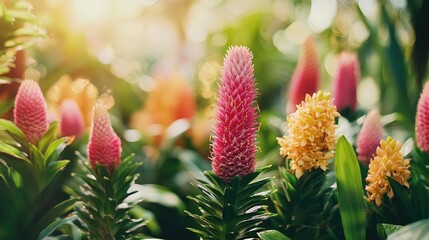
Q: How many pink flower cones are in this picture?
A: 8